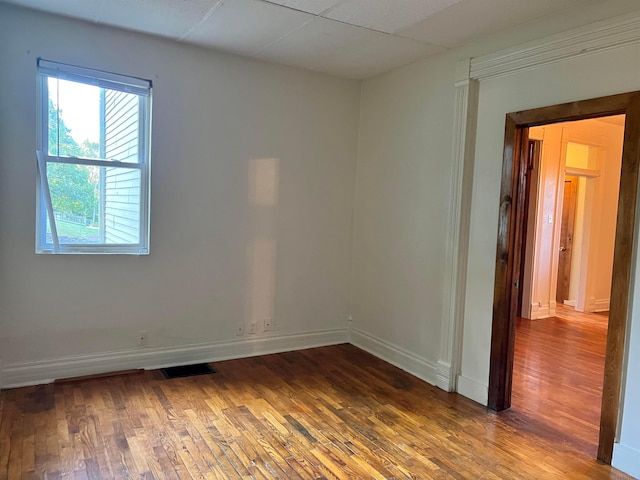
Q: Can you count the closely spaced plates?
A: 3